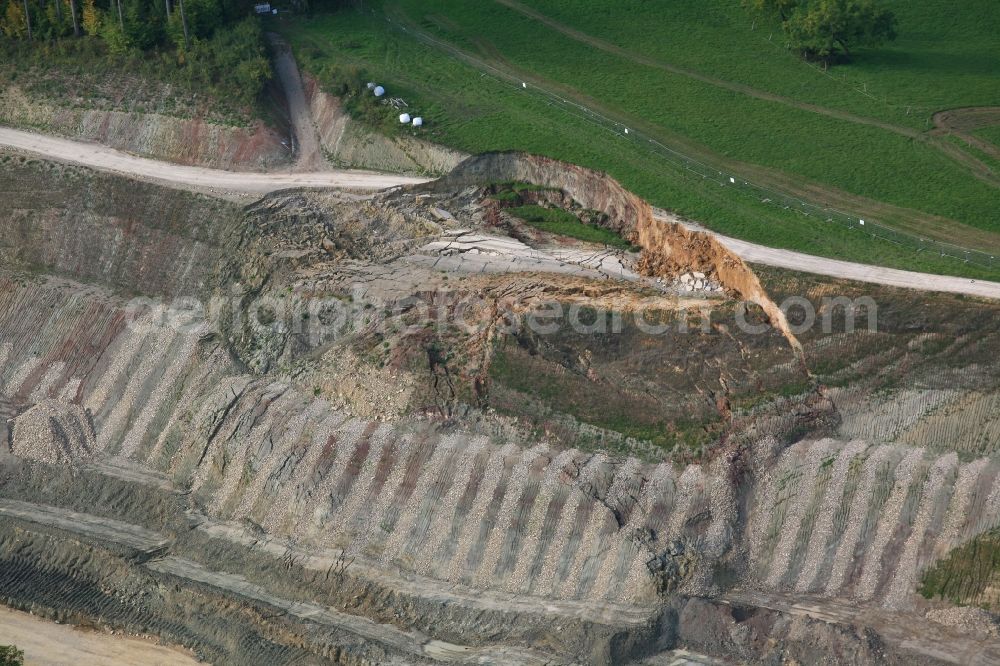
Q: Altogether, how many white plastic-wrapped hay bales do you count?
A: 4